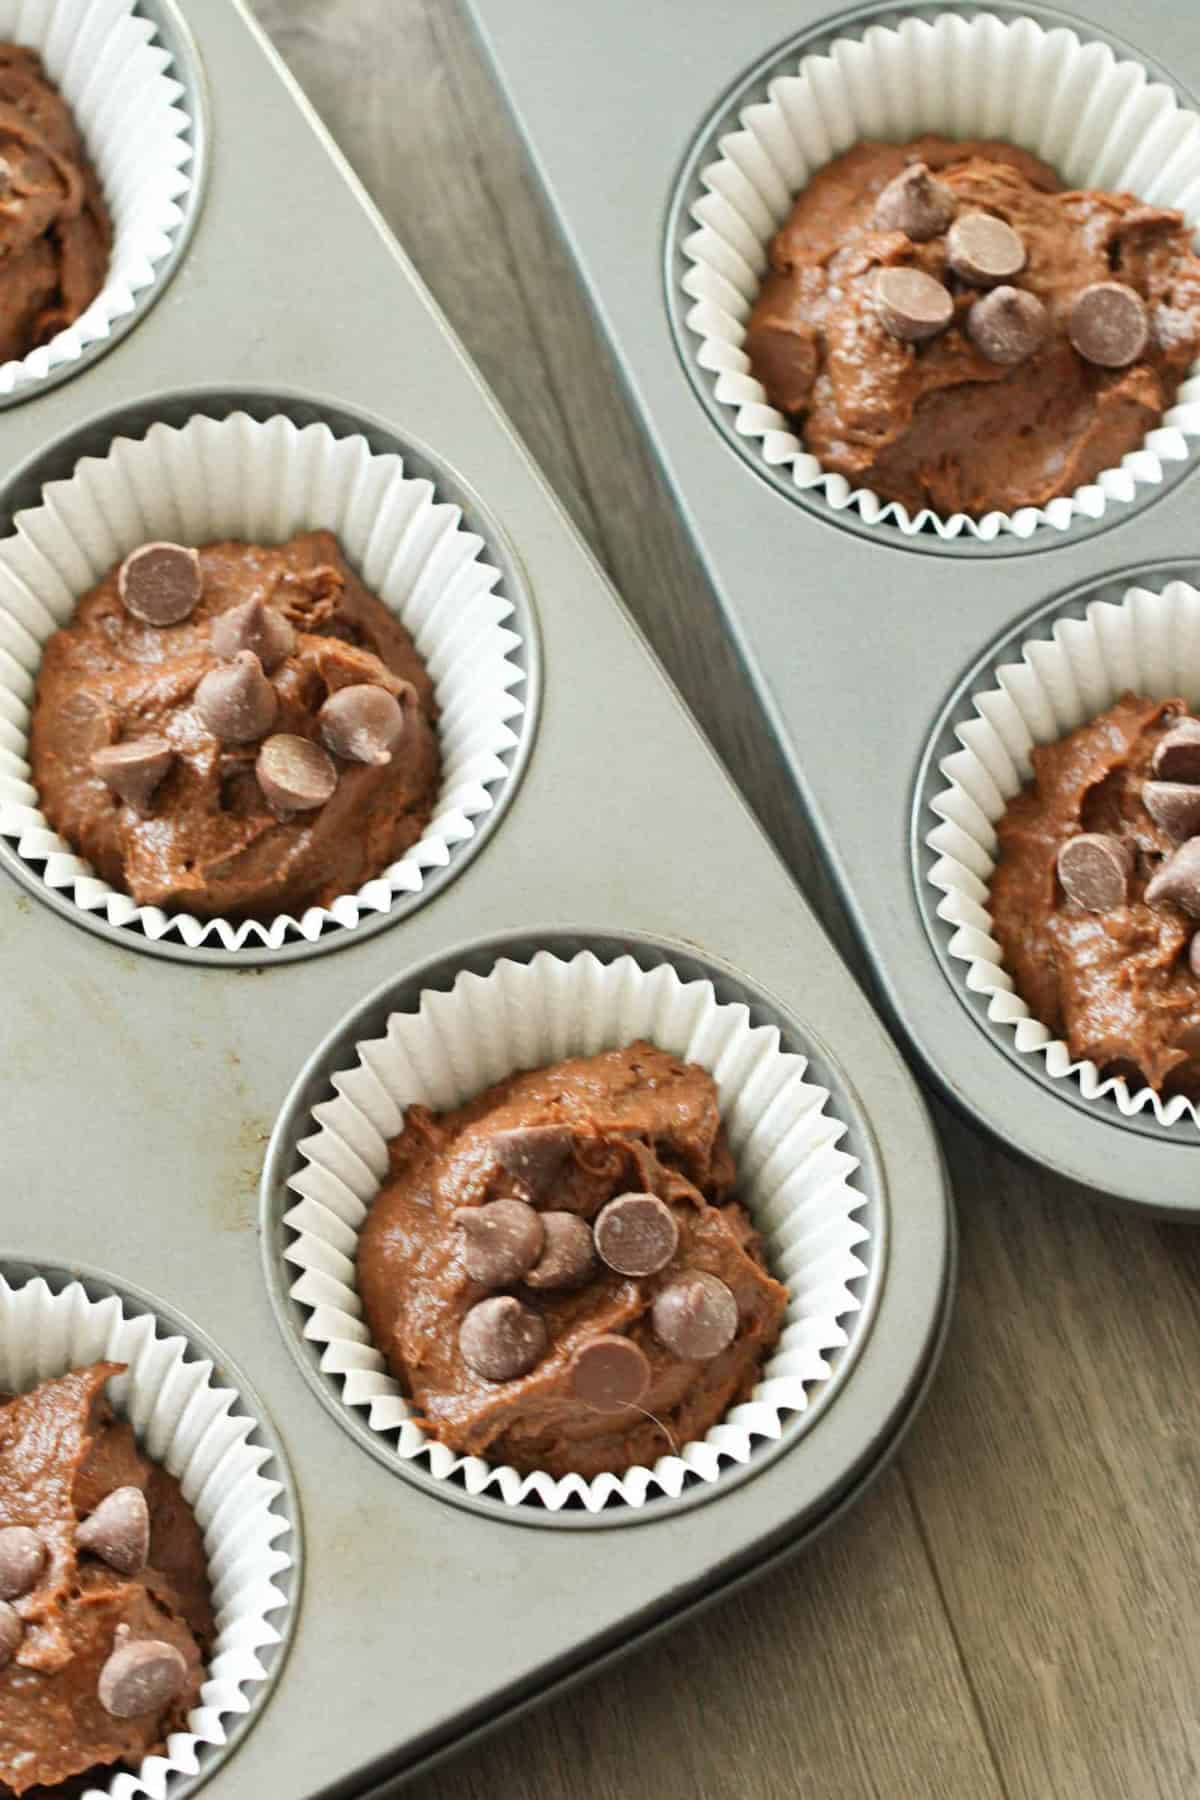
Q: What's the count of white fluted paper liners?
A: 6